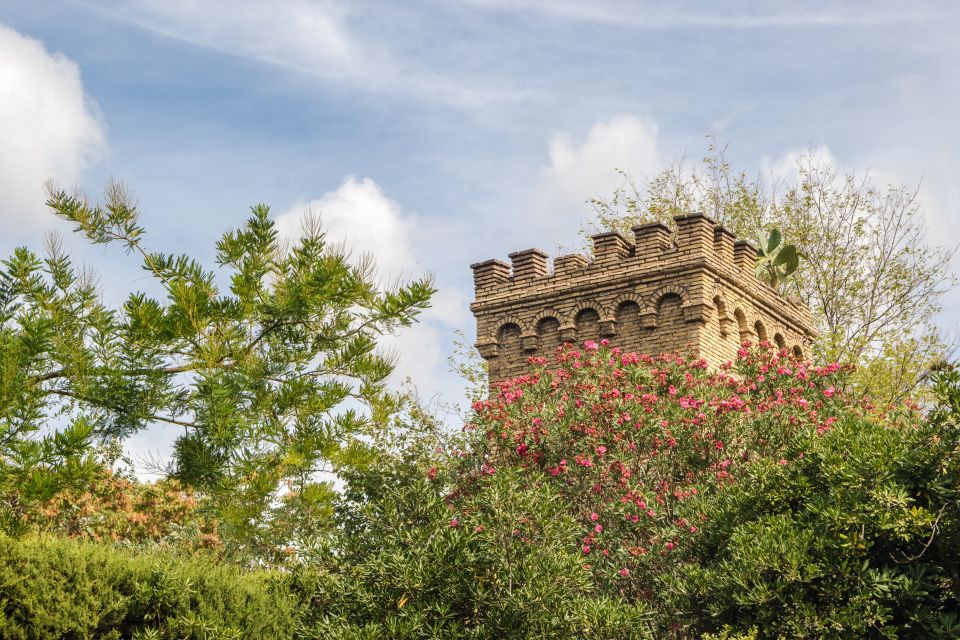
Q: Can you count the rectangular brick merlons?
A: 8